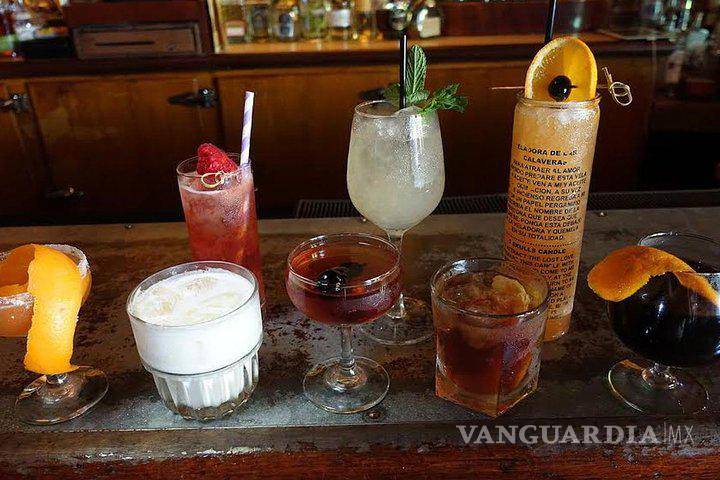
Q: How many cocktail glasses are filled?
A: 8